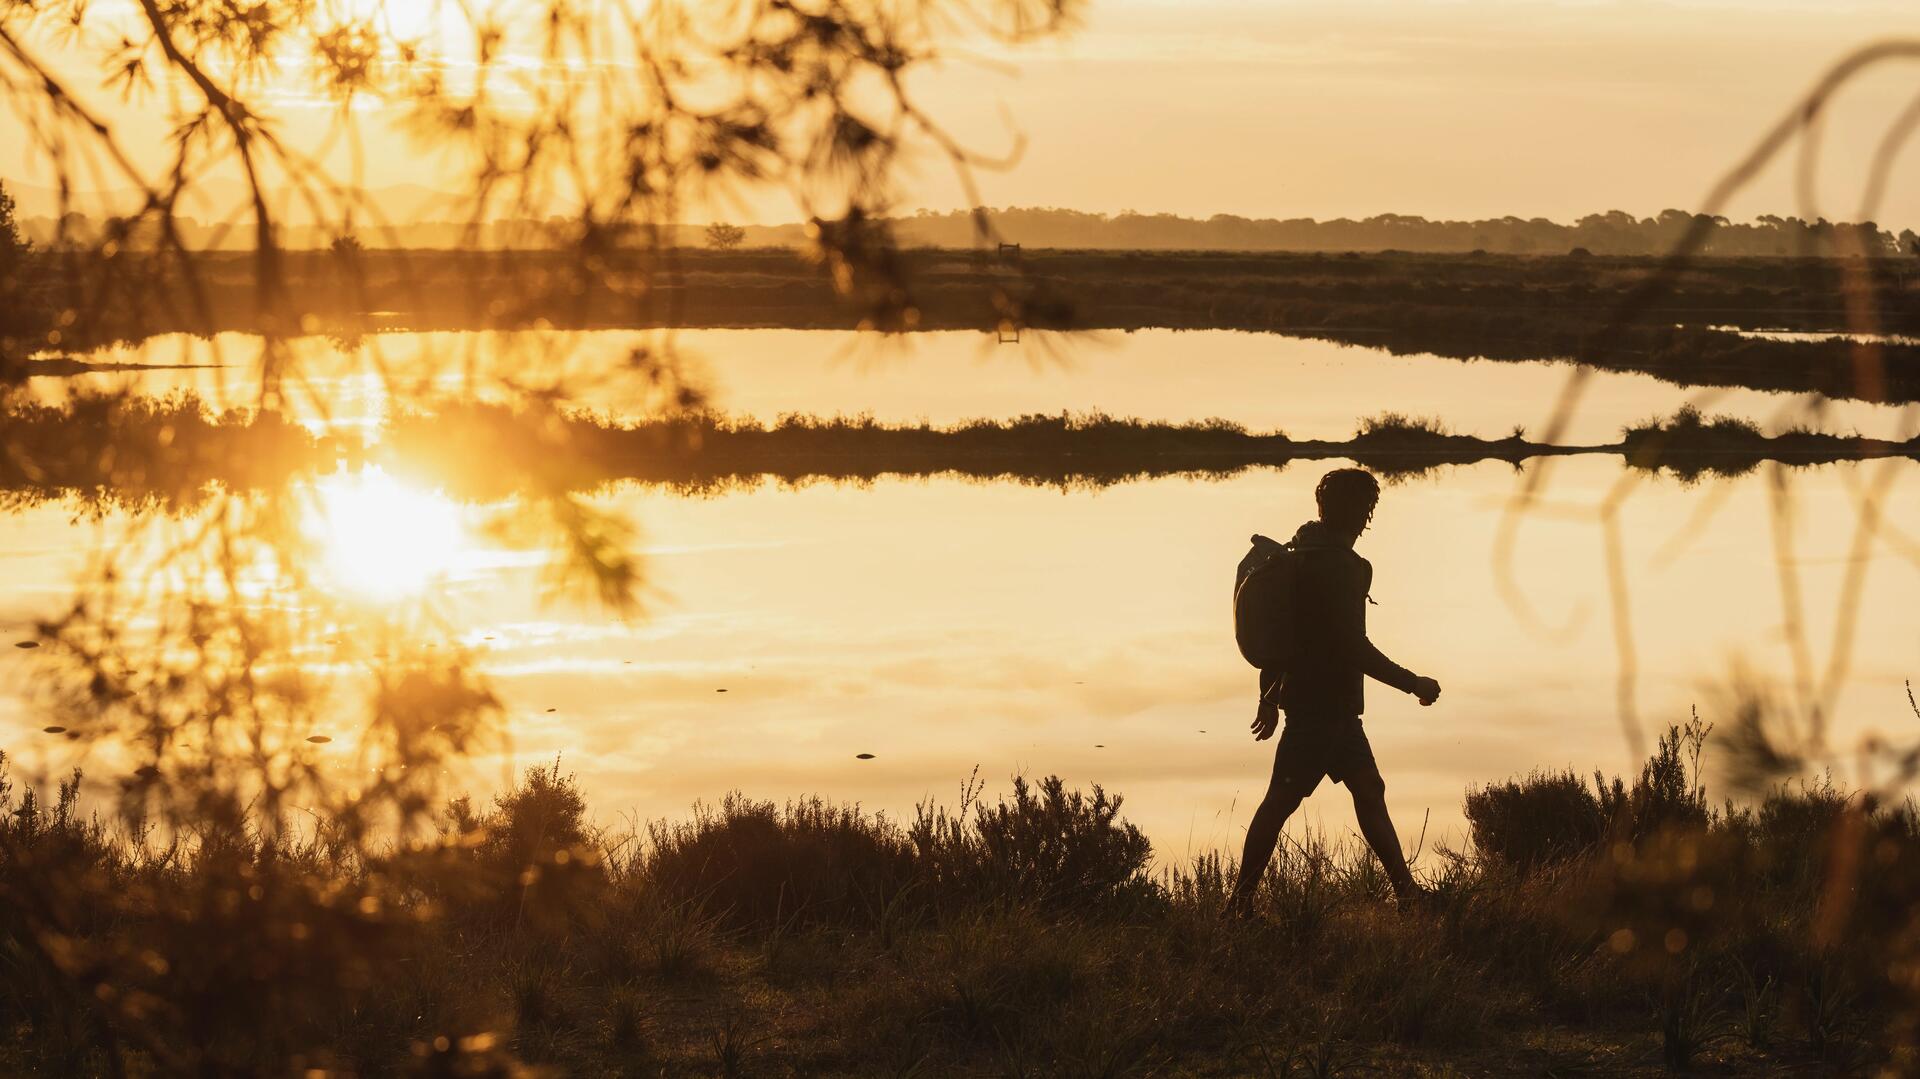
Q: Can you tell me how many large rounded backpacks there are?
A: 1